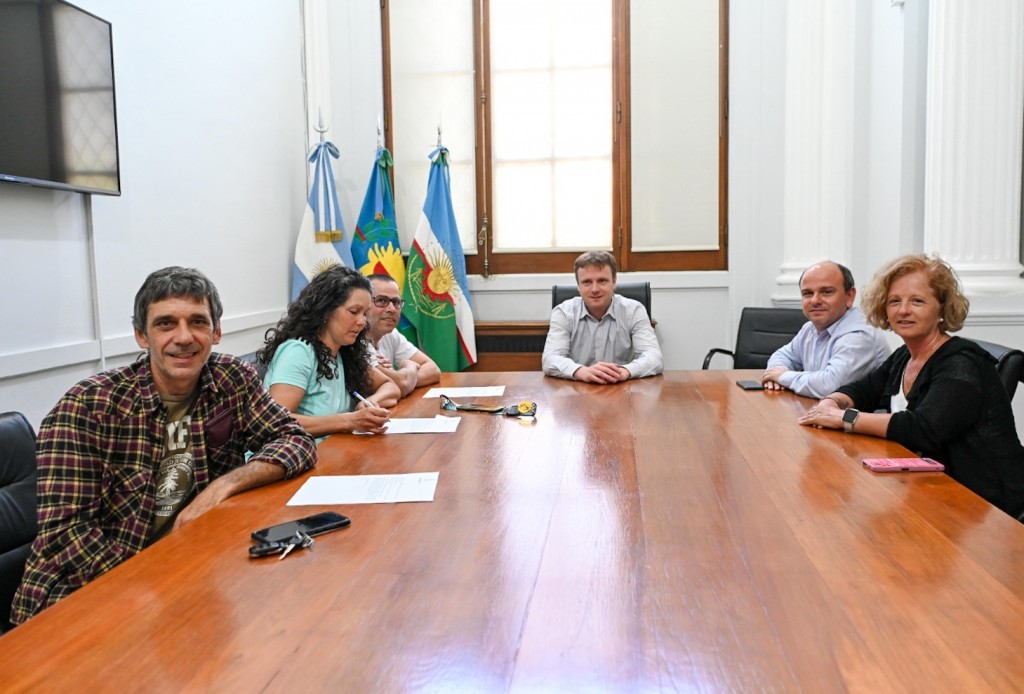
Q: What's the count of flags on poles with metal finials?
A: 3